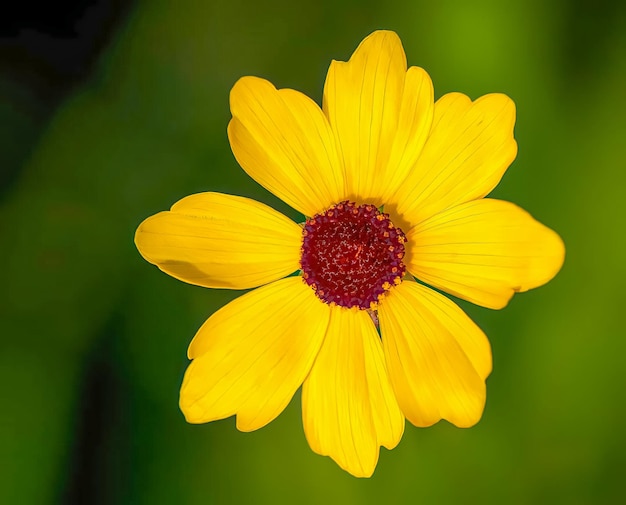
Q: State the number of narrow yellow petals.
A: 8